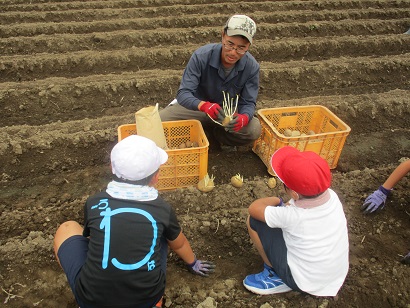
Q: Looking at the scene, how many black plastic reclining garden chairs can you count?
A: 0